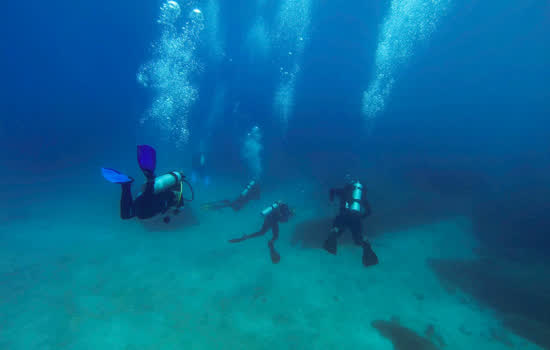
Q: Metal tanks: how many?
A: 4